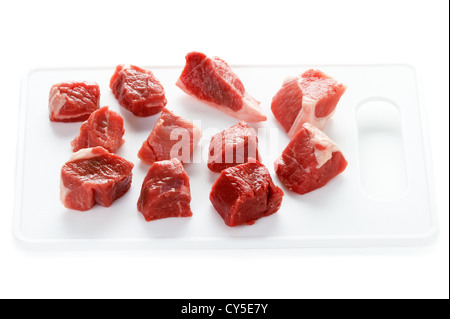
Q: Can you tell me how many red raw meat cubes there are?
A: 11